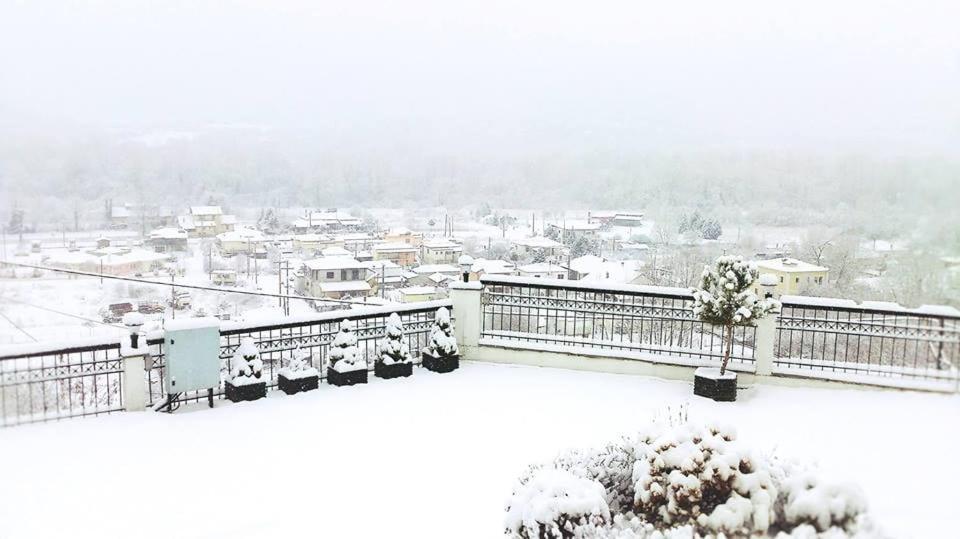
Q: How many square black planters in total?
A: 6